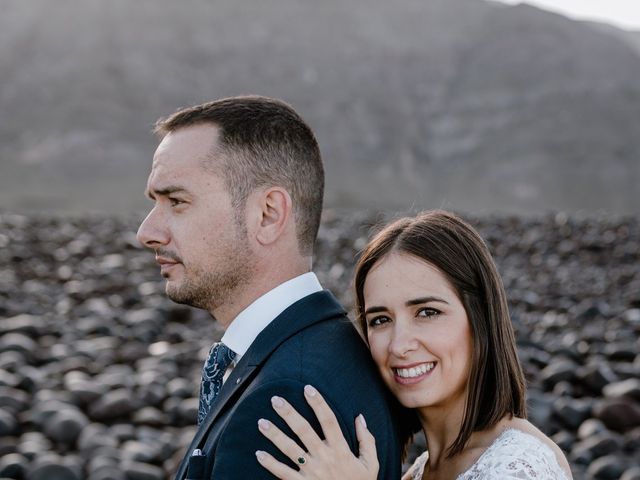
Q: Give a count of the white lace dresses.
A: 1